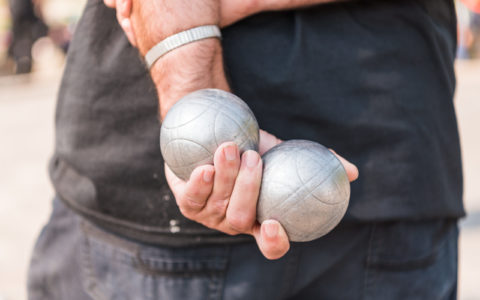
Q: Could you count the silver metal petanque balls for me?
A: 2